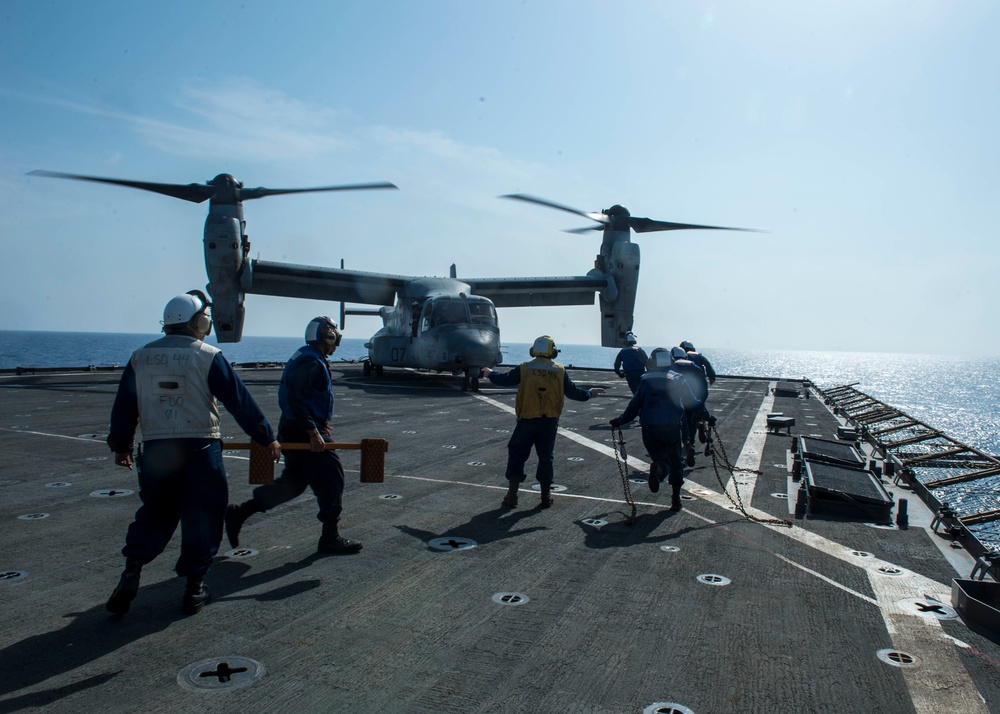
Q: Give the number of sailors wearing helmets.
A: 7